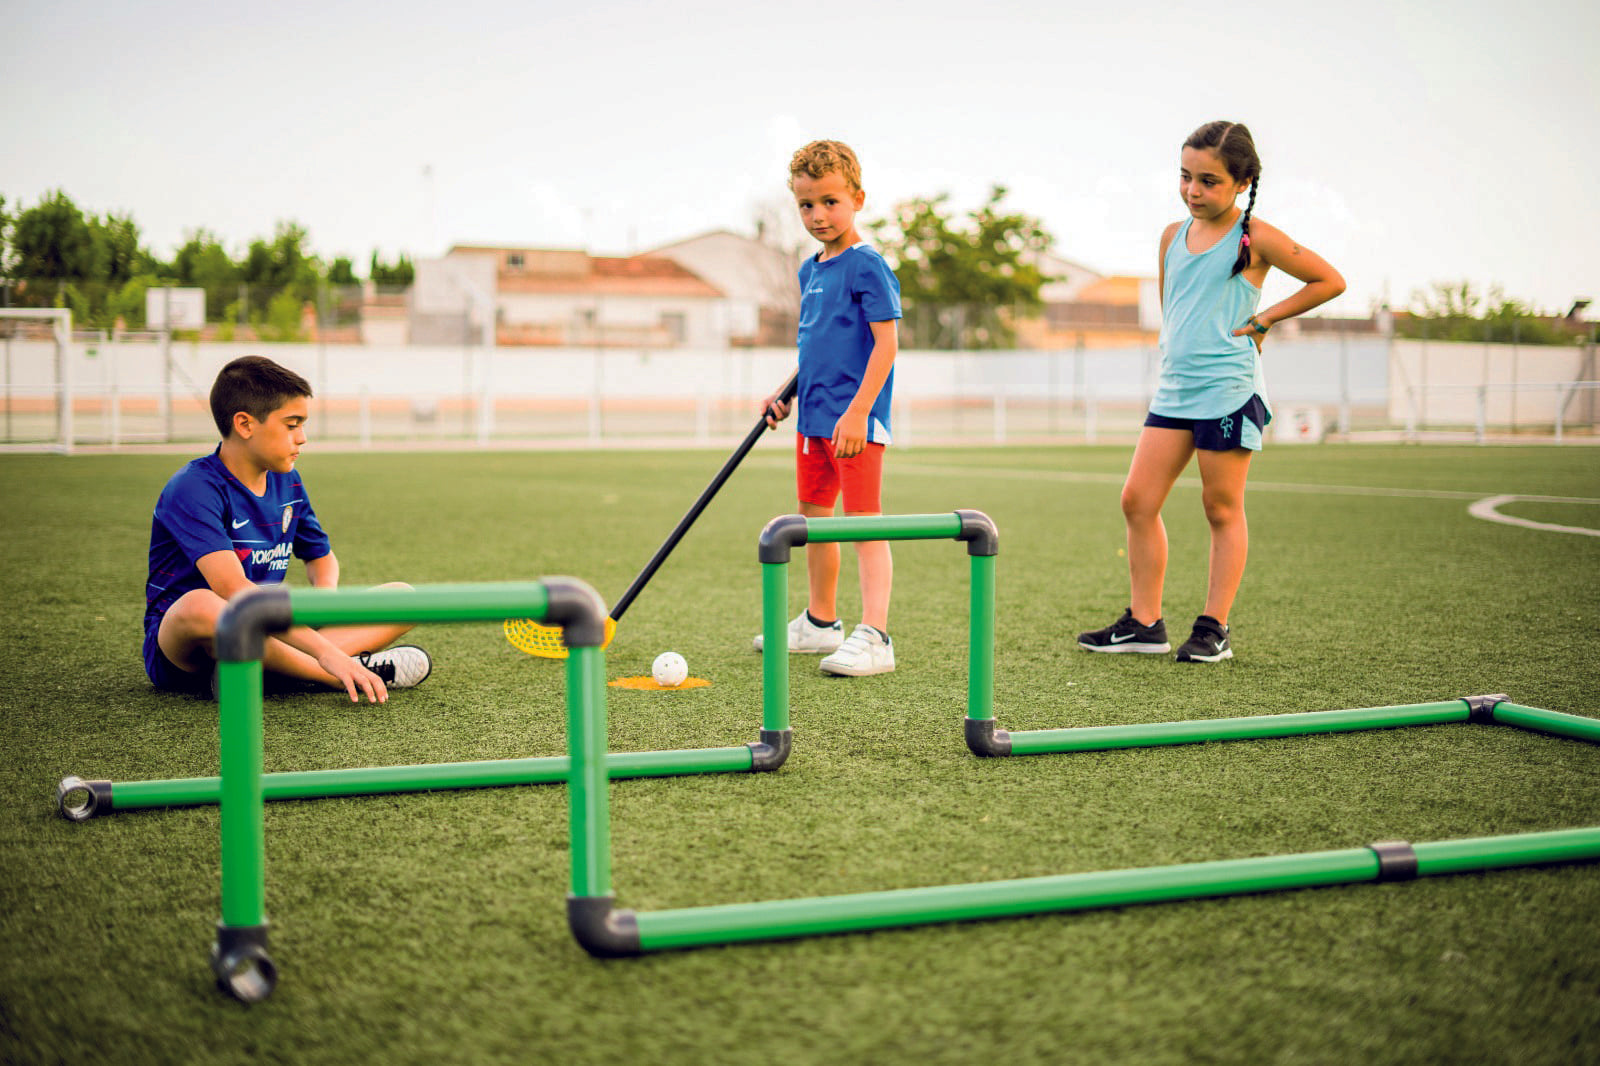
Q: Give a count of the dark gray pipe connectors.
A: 11